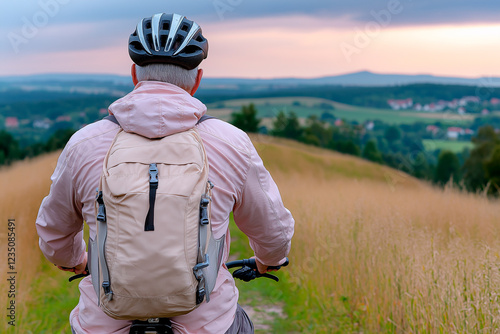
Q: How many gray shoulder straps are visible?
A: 2